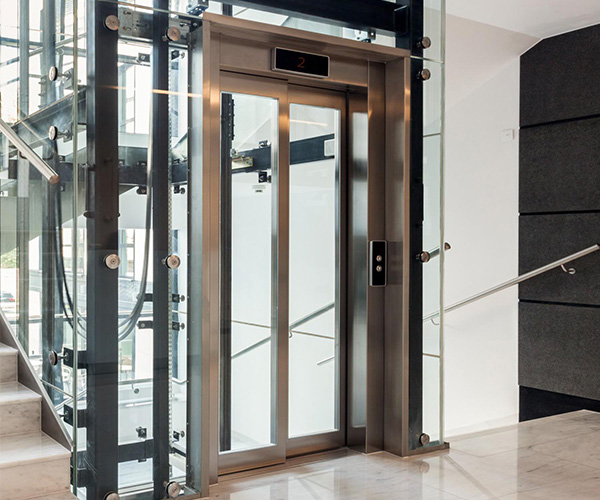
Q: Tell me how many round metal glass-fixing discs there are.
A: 13